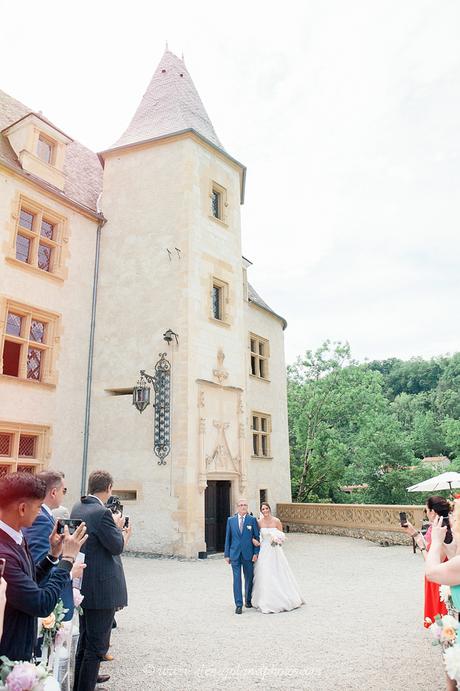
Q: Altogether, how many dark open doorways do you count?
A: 1